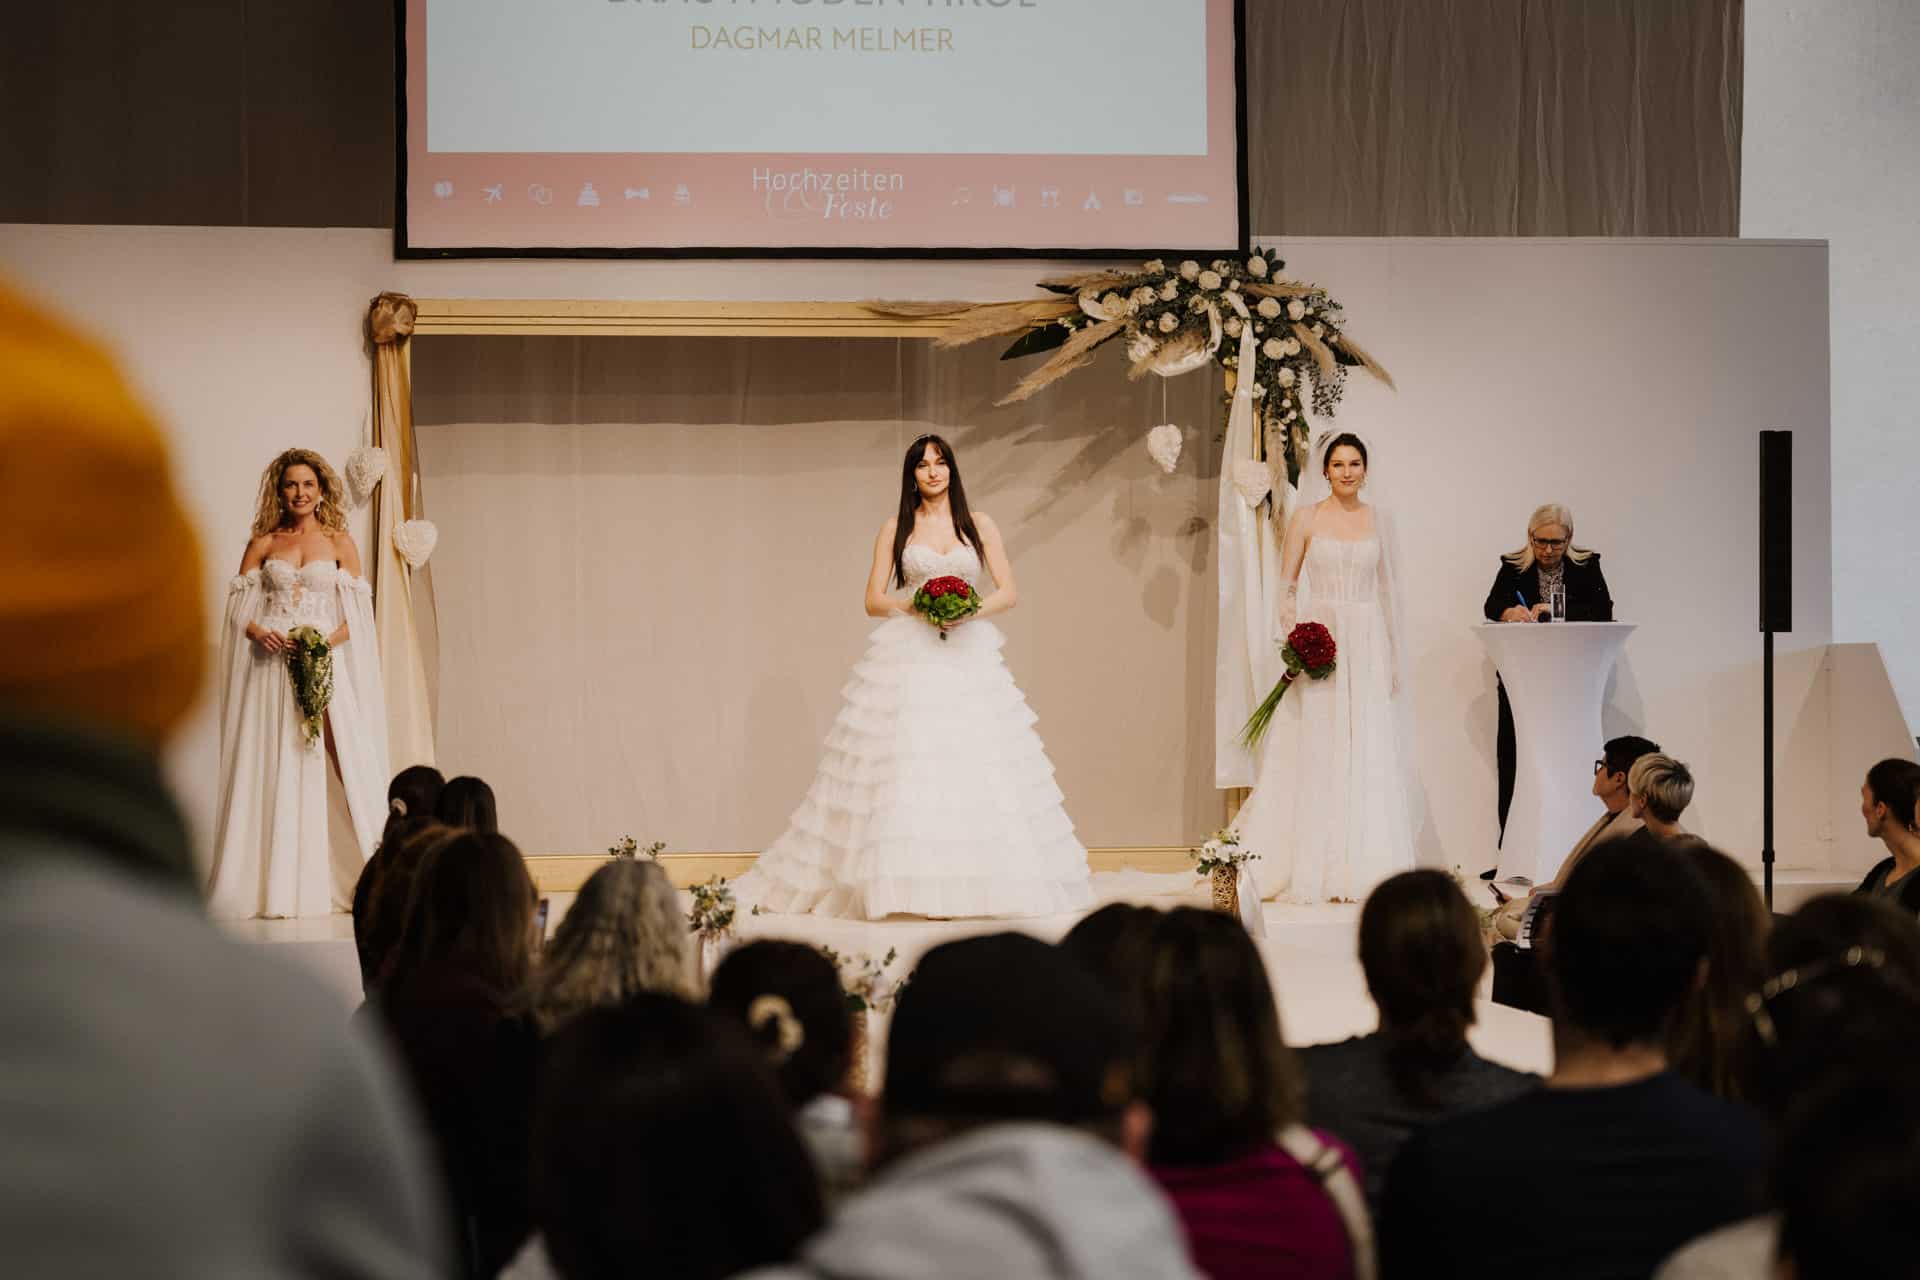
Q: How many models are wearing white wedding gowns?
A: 3